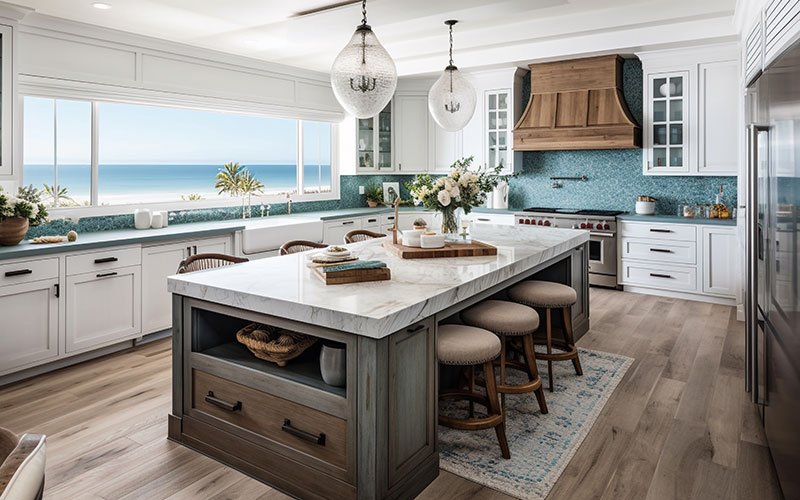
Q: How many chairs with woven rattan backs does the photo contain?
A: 3